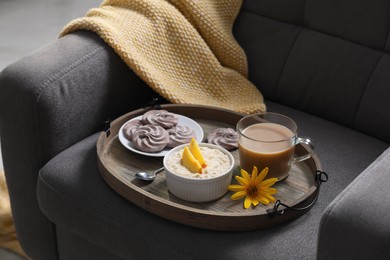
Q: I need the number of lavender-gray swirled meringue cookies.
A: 5